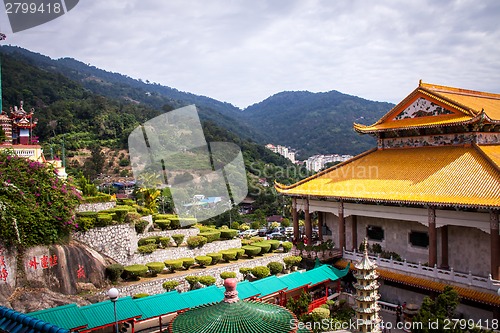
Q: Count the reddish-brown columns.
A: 8